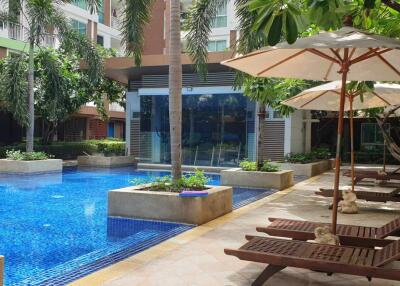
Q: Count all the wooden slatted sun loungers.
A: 4